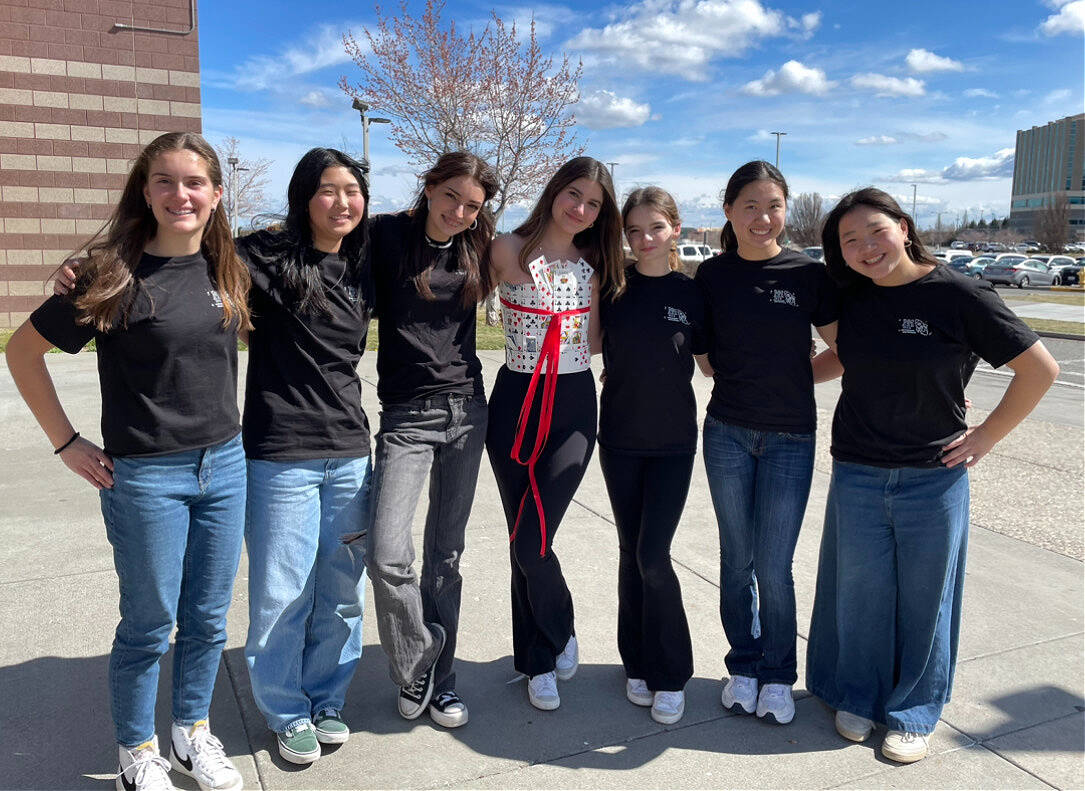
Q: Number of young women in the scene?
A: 7